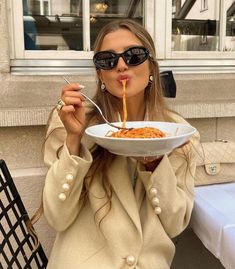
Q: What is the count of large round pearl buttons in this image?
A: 7